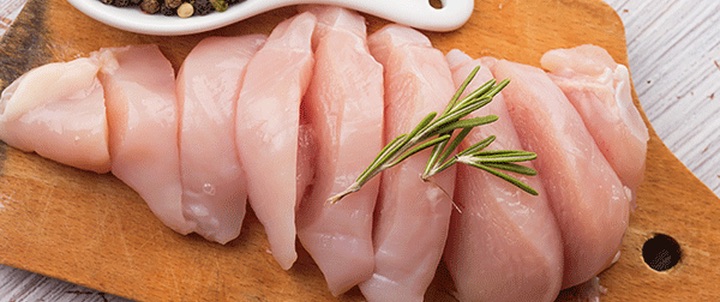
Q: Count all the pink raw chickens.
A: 9